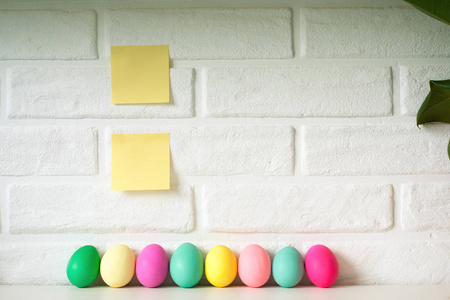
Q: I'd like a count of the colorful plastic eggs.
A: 8